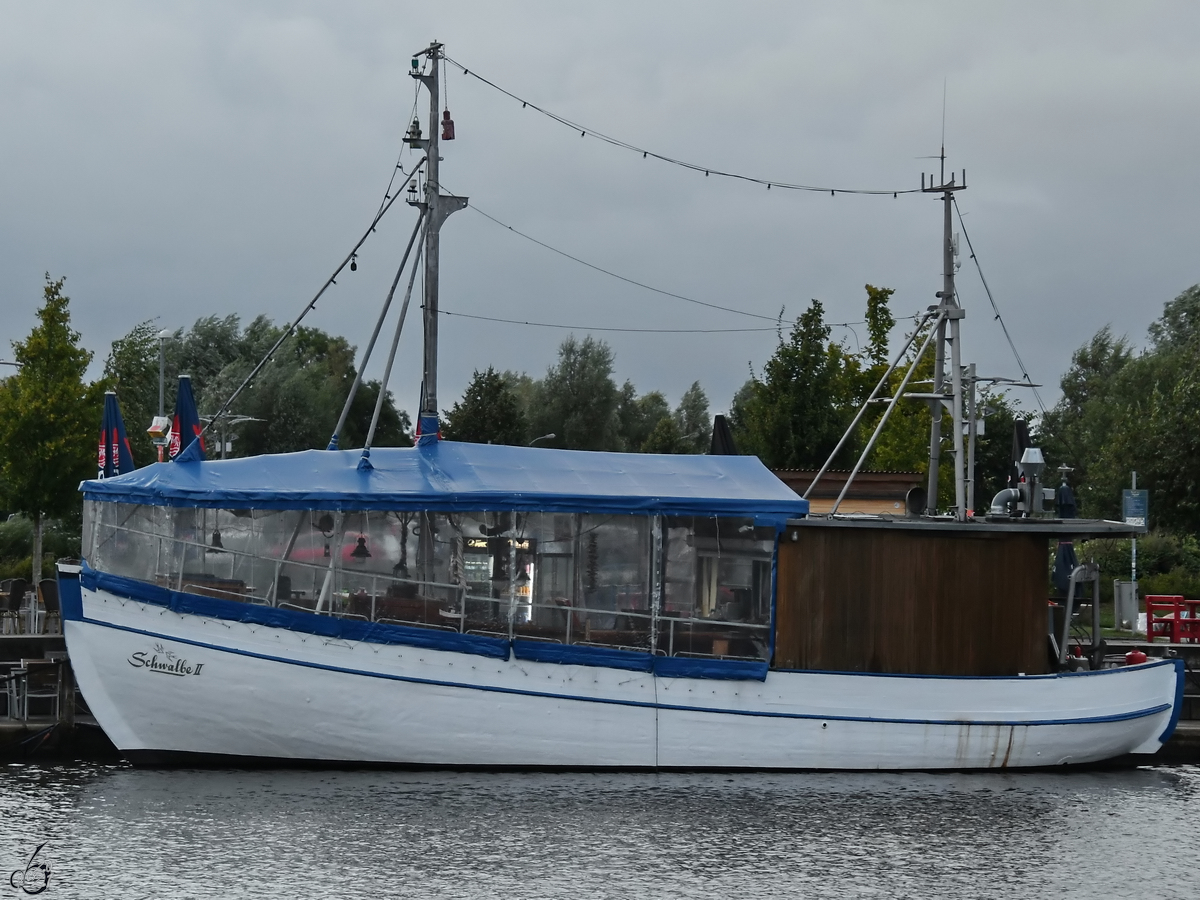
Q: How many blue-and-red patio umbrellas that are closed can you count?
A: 2